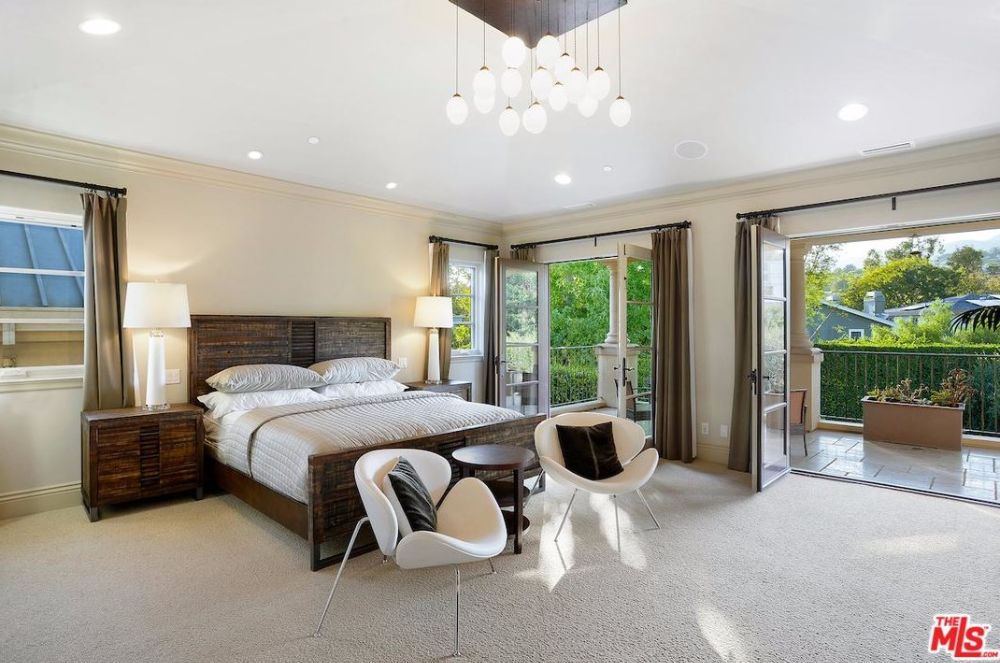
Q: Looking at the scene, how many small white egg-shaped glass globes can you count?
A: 15